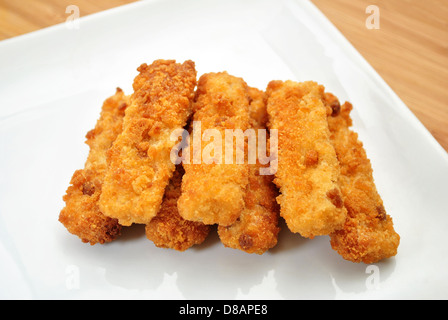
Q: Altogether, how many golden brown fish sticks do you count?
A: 7